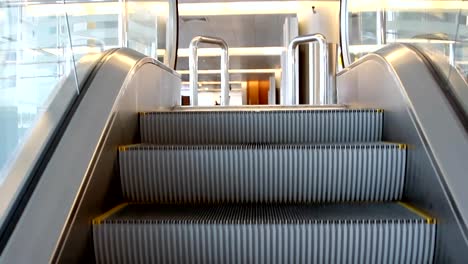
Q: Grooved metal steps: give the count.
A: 3